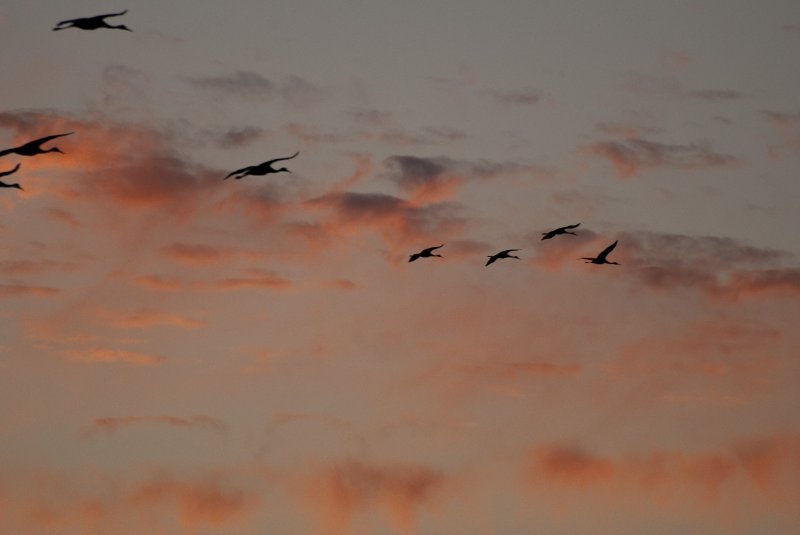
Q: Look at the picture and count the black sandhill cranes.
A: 8